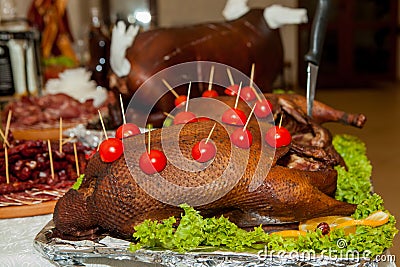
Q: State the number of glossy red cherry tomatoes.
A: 13